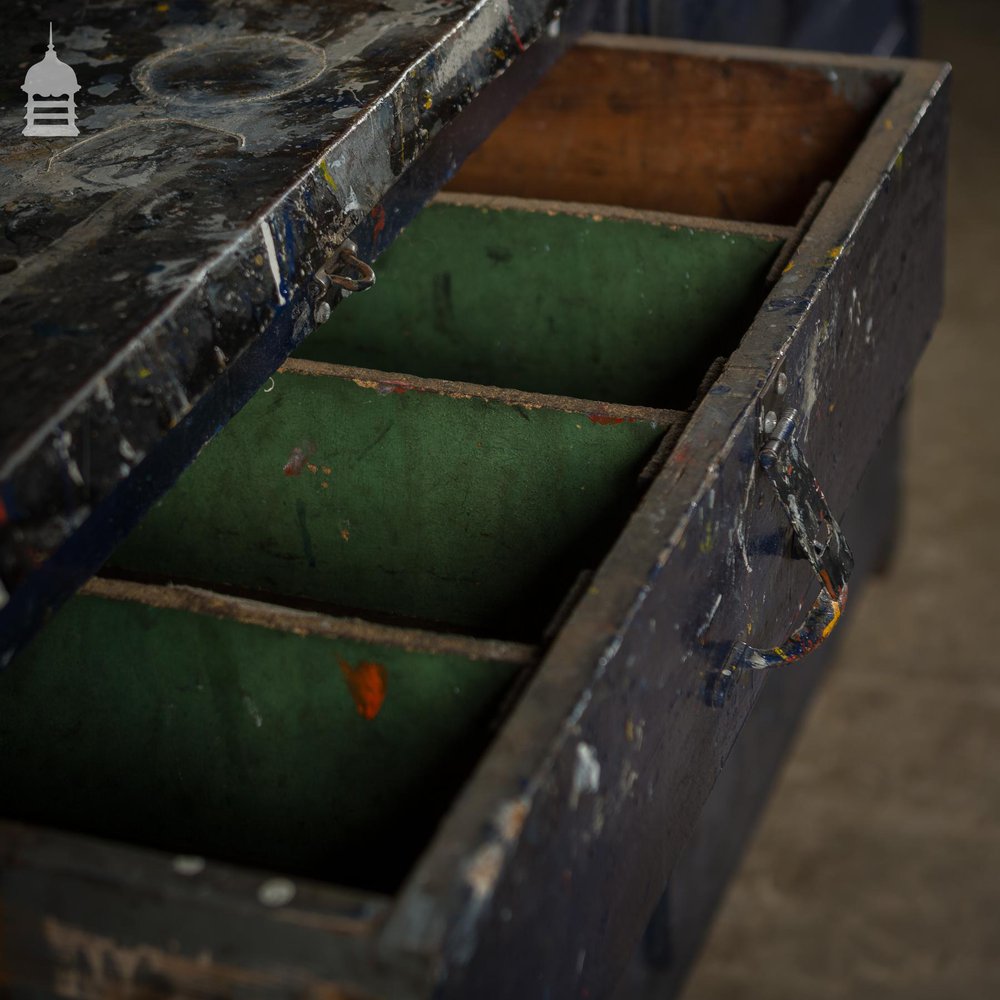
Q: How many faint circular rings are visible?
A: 2